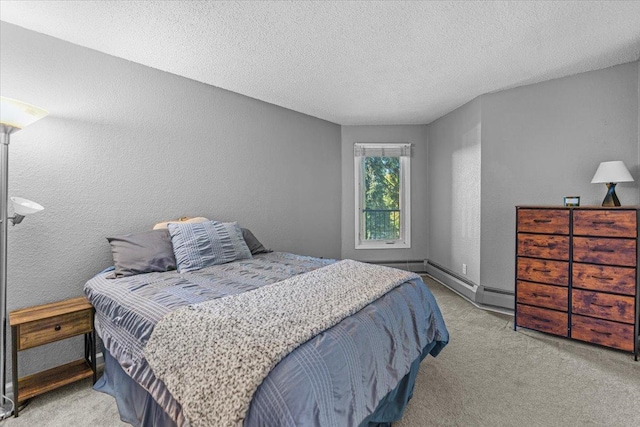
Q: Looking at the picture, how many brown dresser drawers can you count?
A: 10